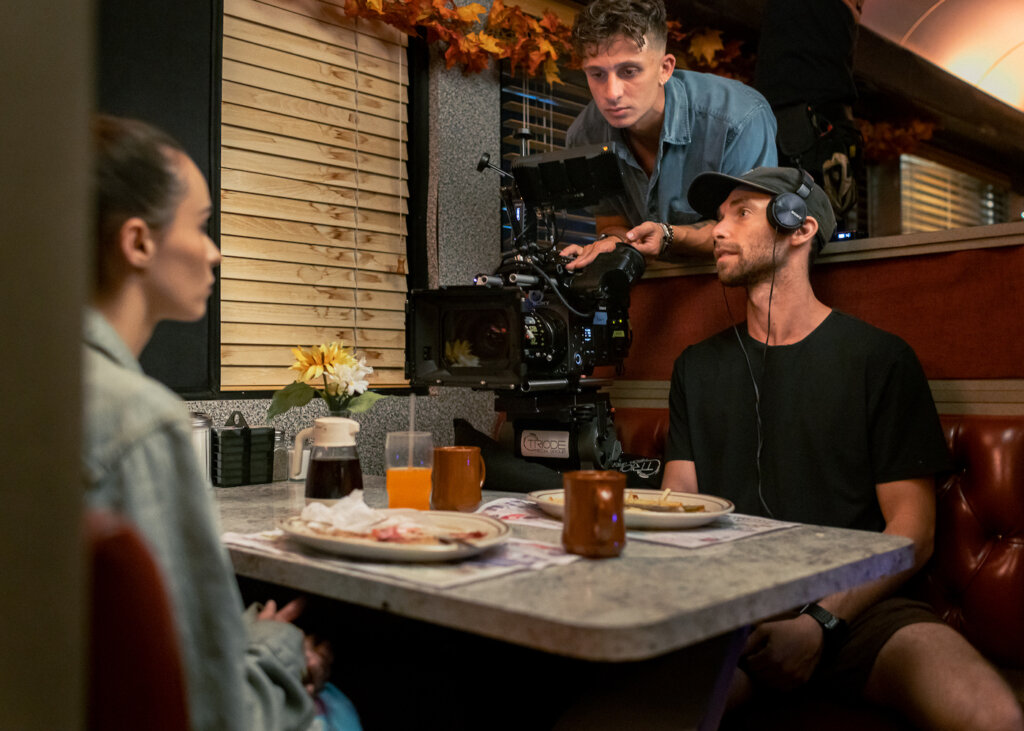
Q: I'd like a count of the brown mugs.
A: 2